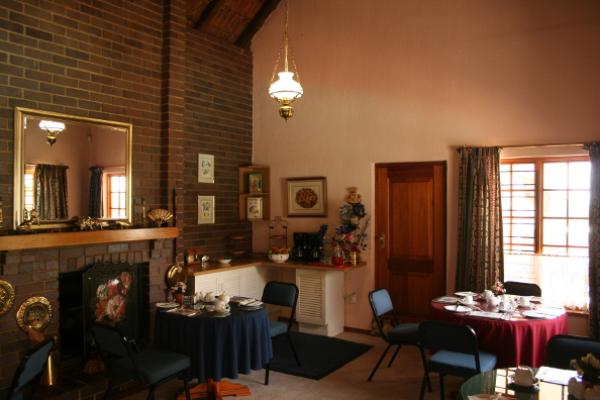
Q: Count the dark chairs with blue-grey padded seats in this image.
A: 7